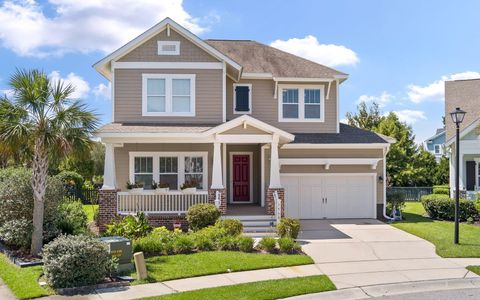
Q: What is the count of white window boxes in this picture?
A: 3